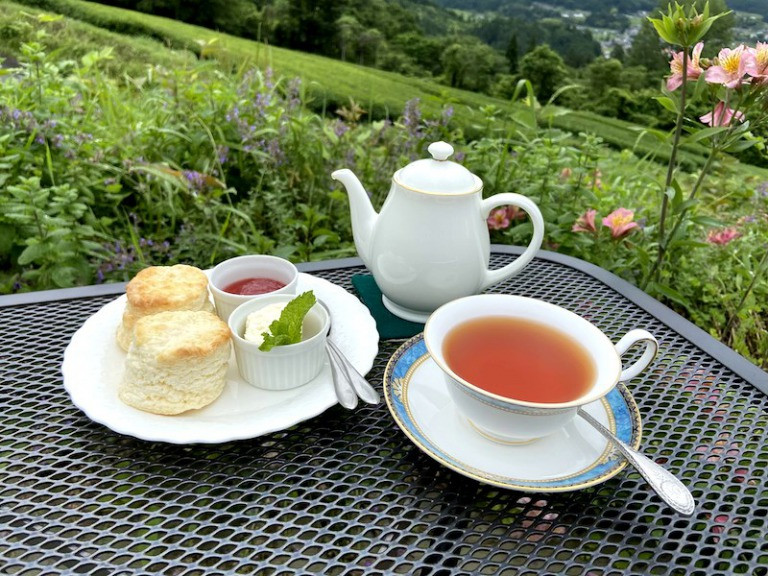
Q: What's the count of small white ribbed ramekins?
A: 2